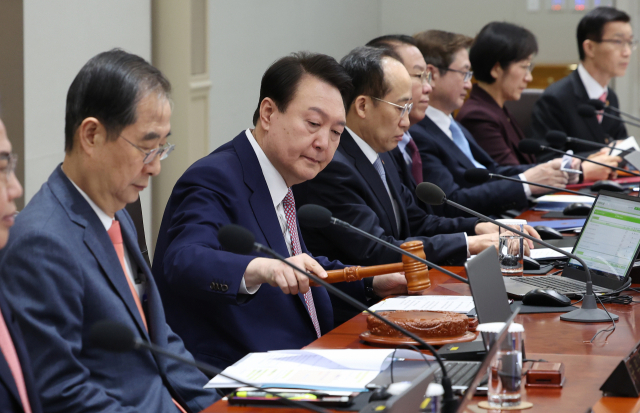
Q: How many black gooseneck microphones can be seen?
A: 9